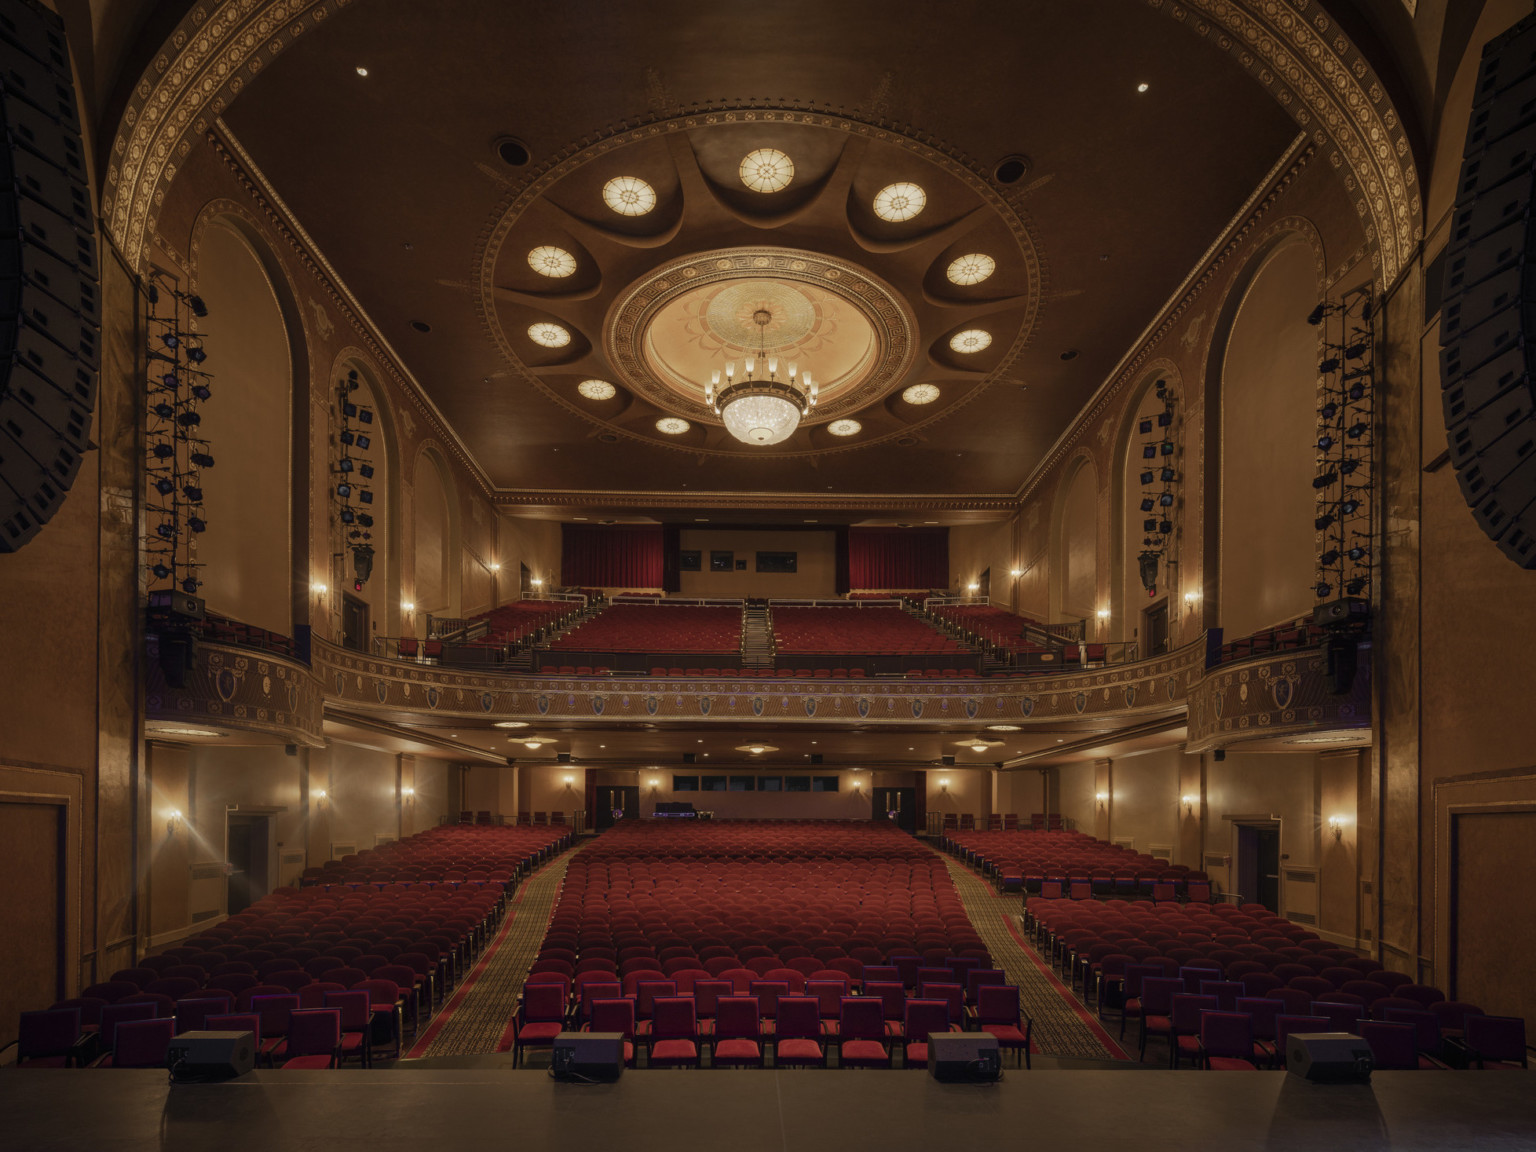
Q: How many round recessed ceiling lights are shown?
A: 11